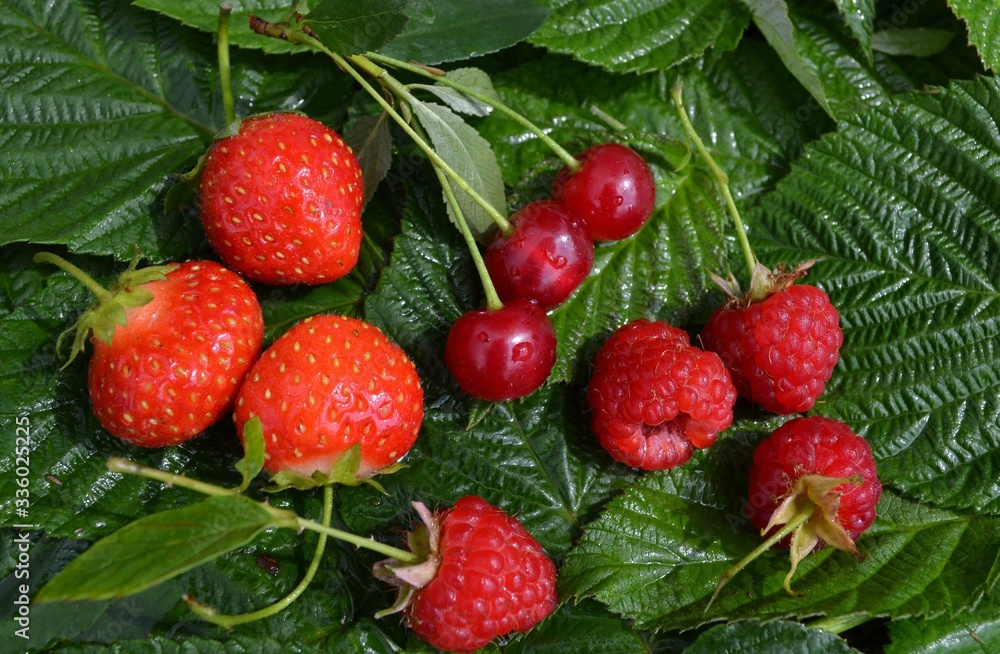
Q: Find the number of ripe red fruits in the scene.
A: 10